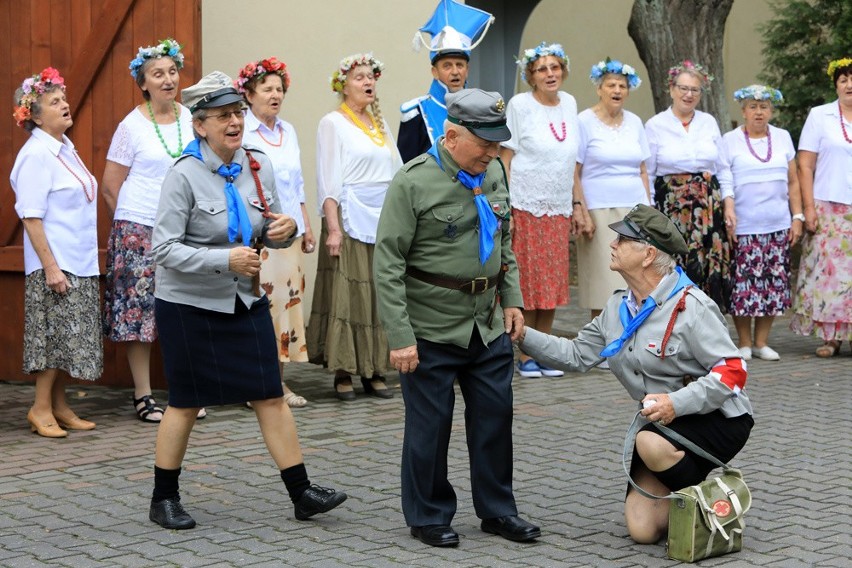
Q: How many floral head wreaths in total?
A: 9